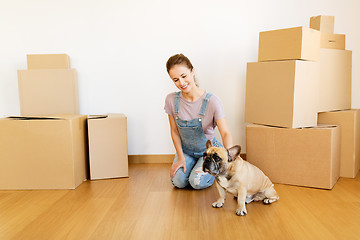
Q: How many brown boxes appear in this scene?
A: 11